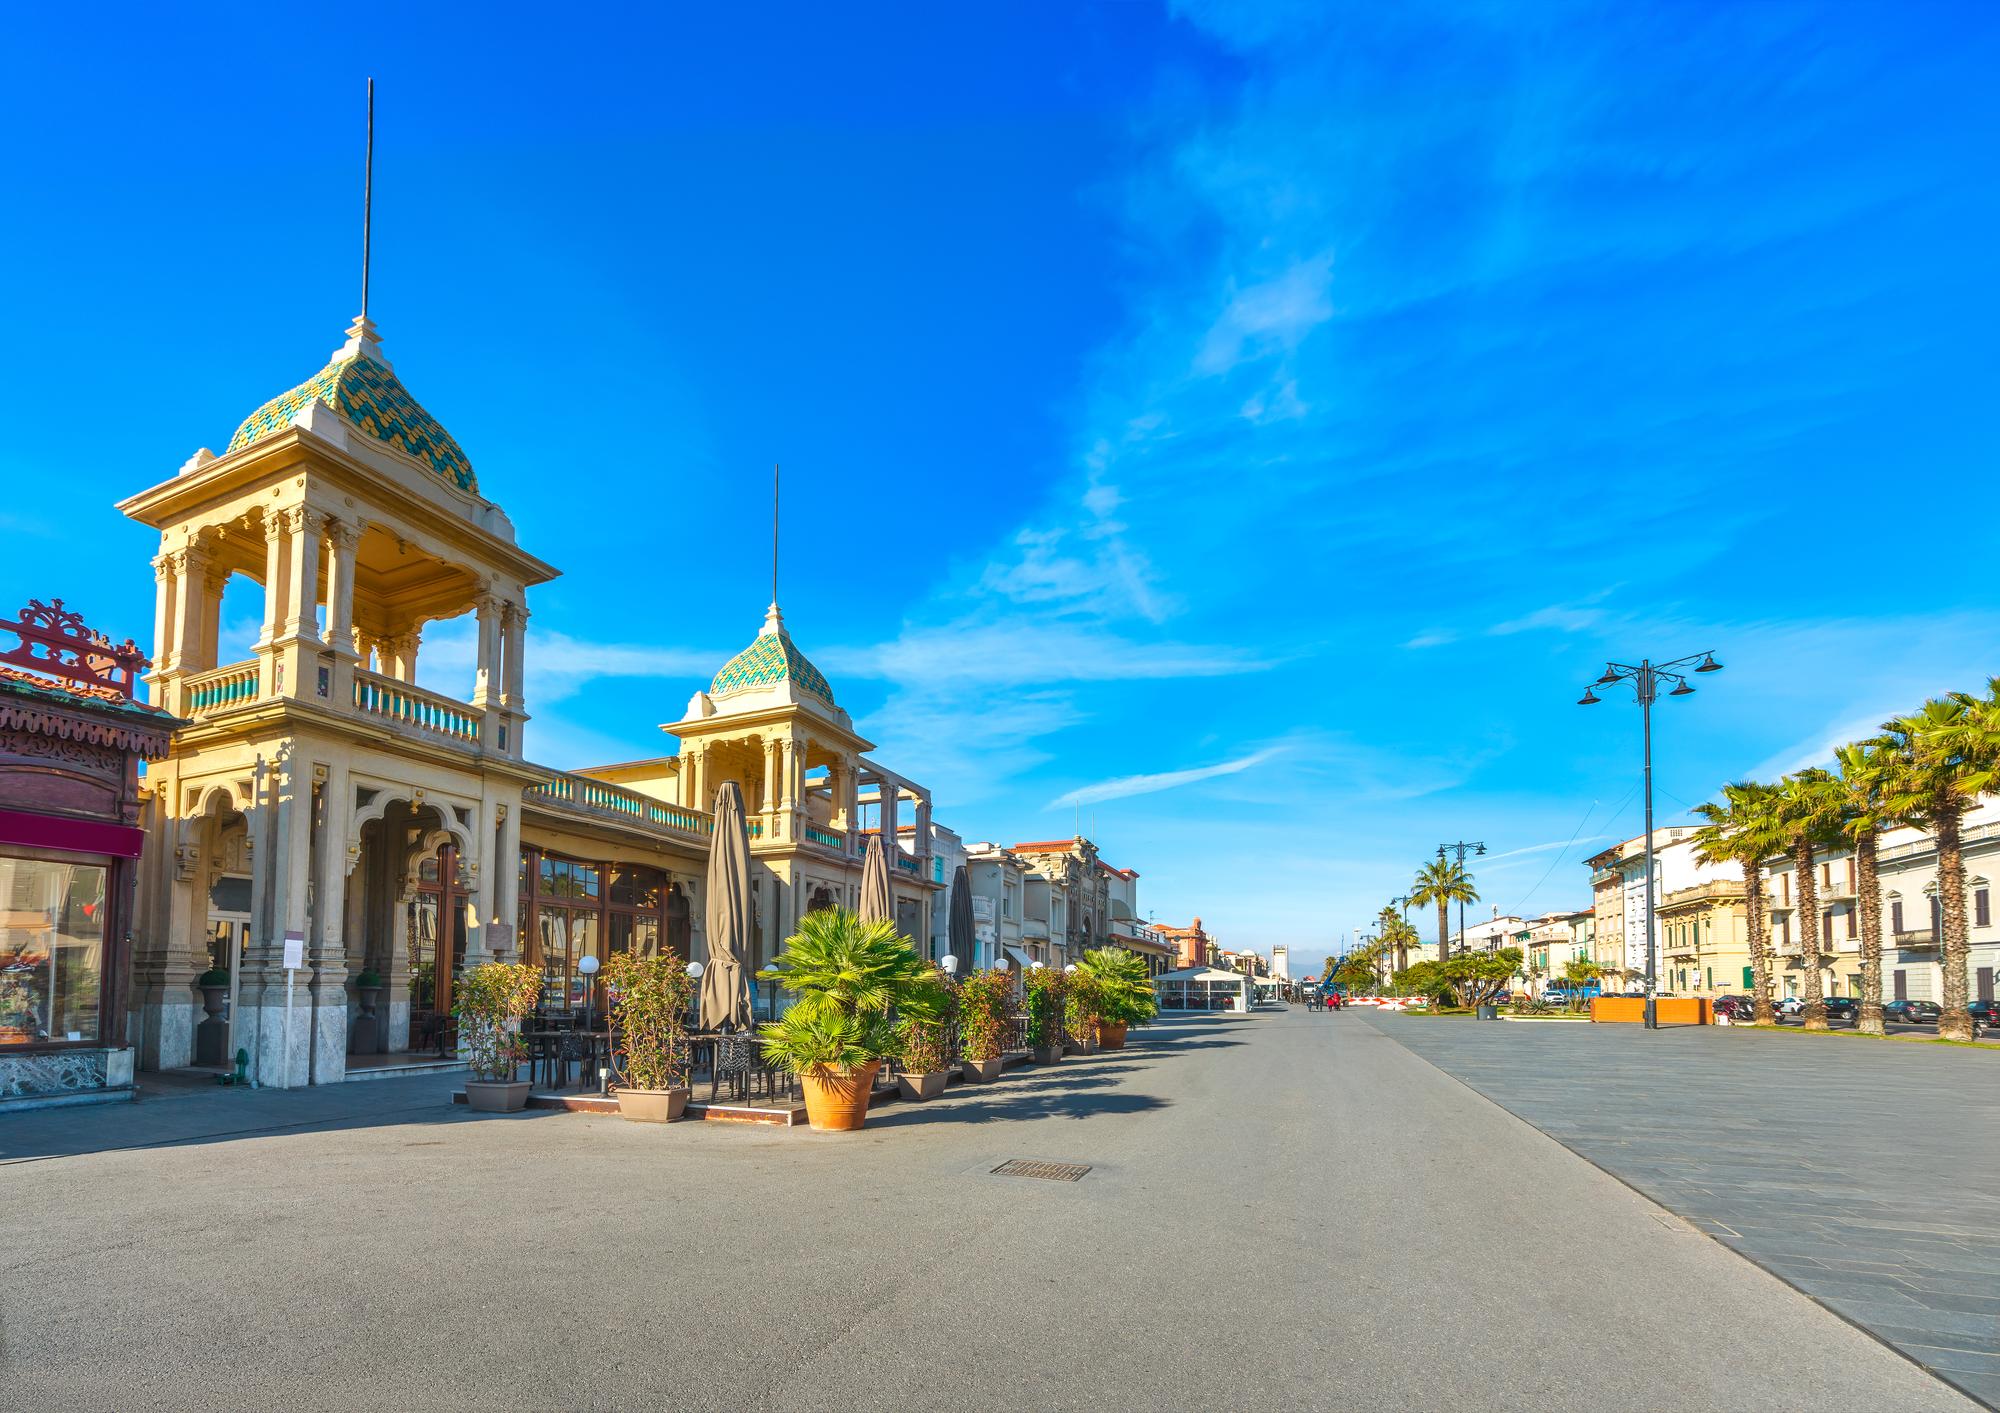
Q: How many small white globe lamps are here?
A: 7